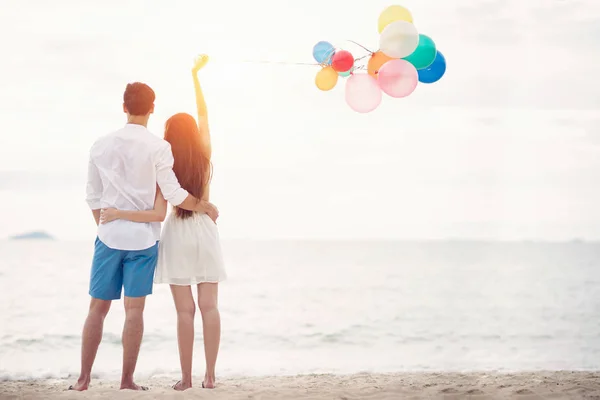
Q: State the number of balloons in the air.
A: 11